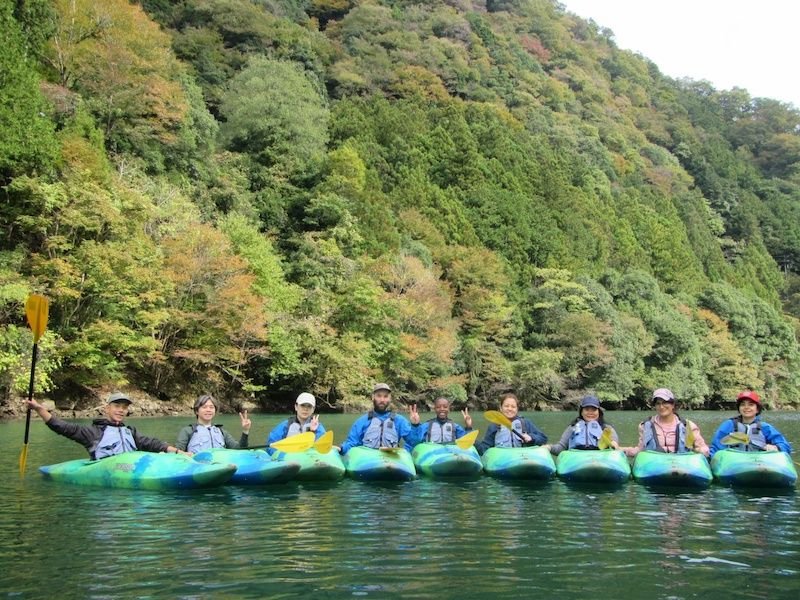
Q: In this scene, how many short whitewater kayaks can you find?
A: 9